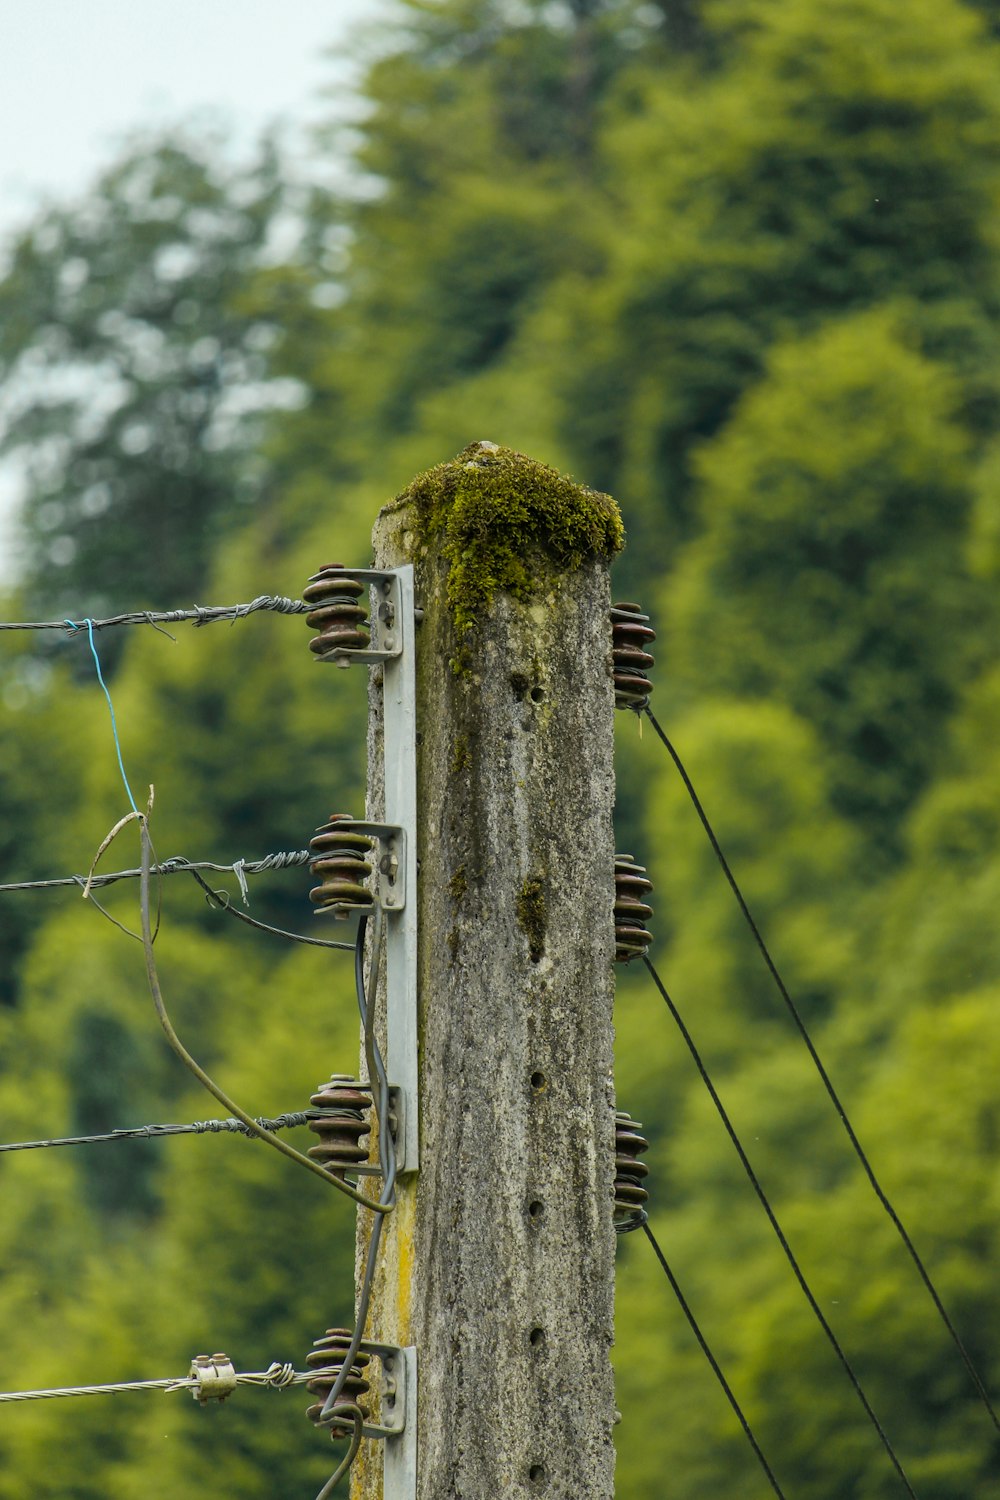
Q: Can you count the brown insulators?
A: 7